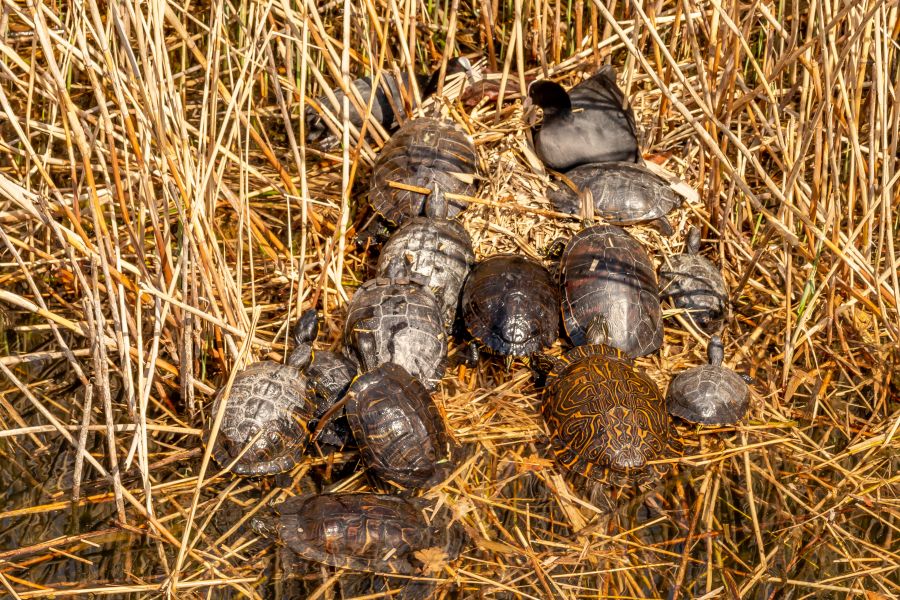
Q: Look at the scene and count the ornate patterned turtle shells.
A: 1